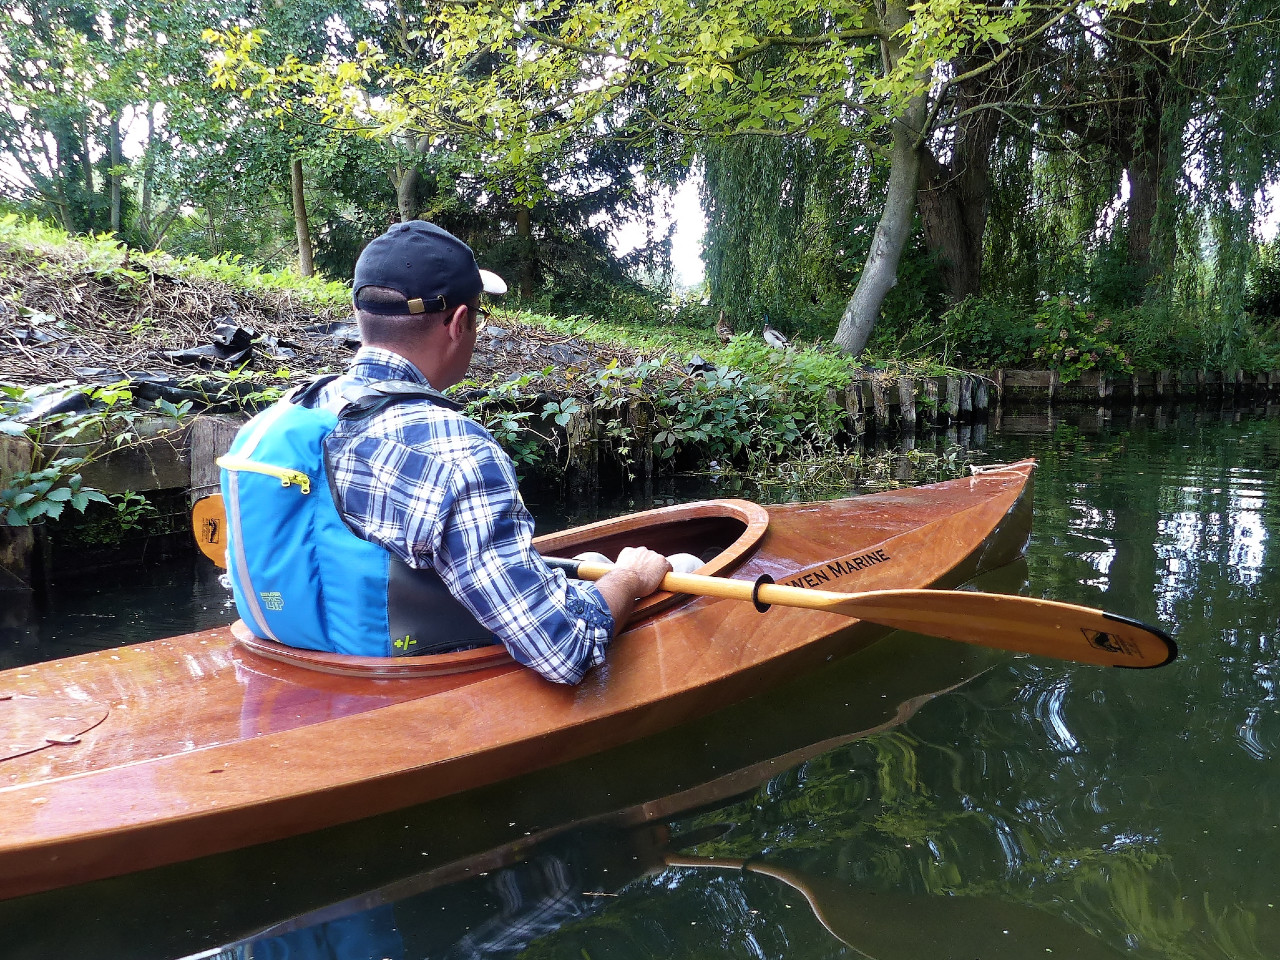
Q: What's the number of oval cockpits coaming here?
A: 1